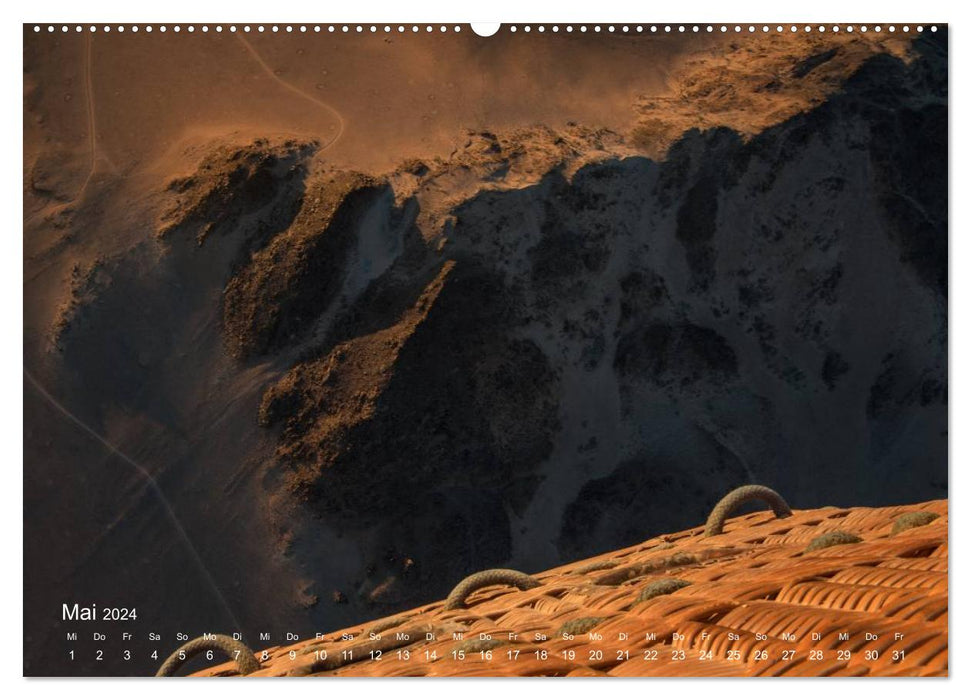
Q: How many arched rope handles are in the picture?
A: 3